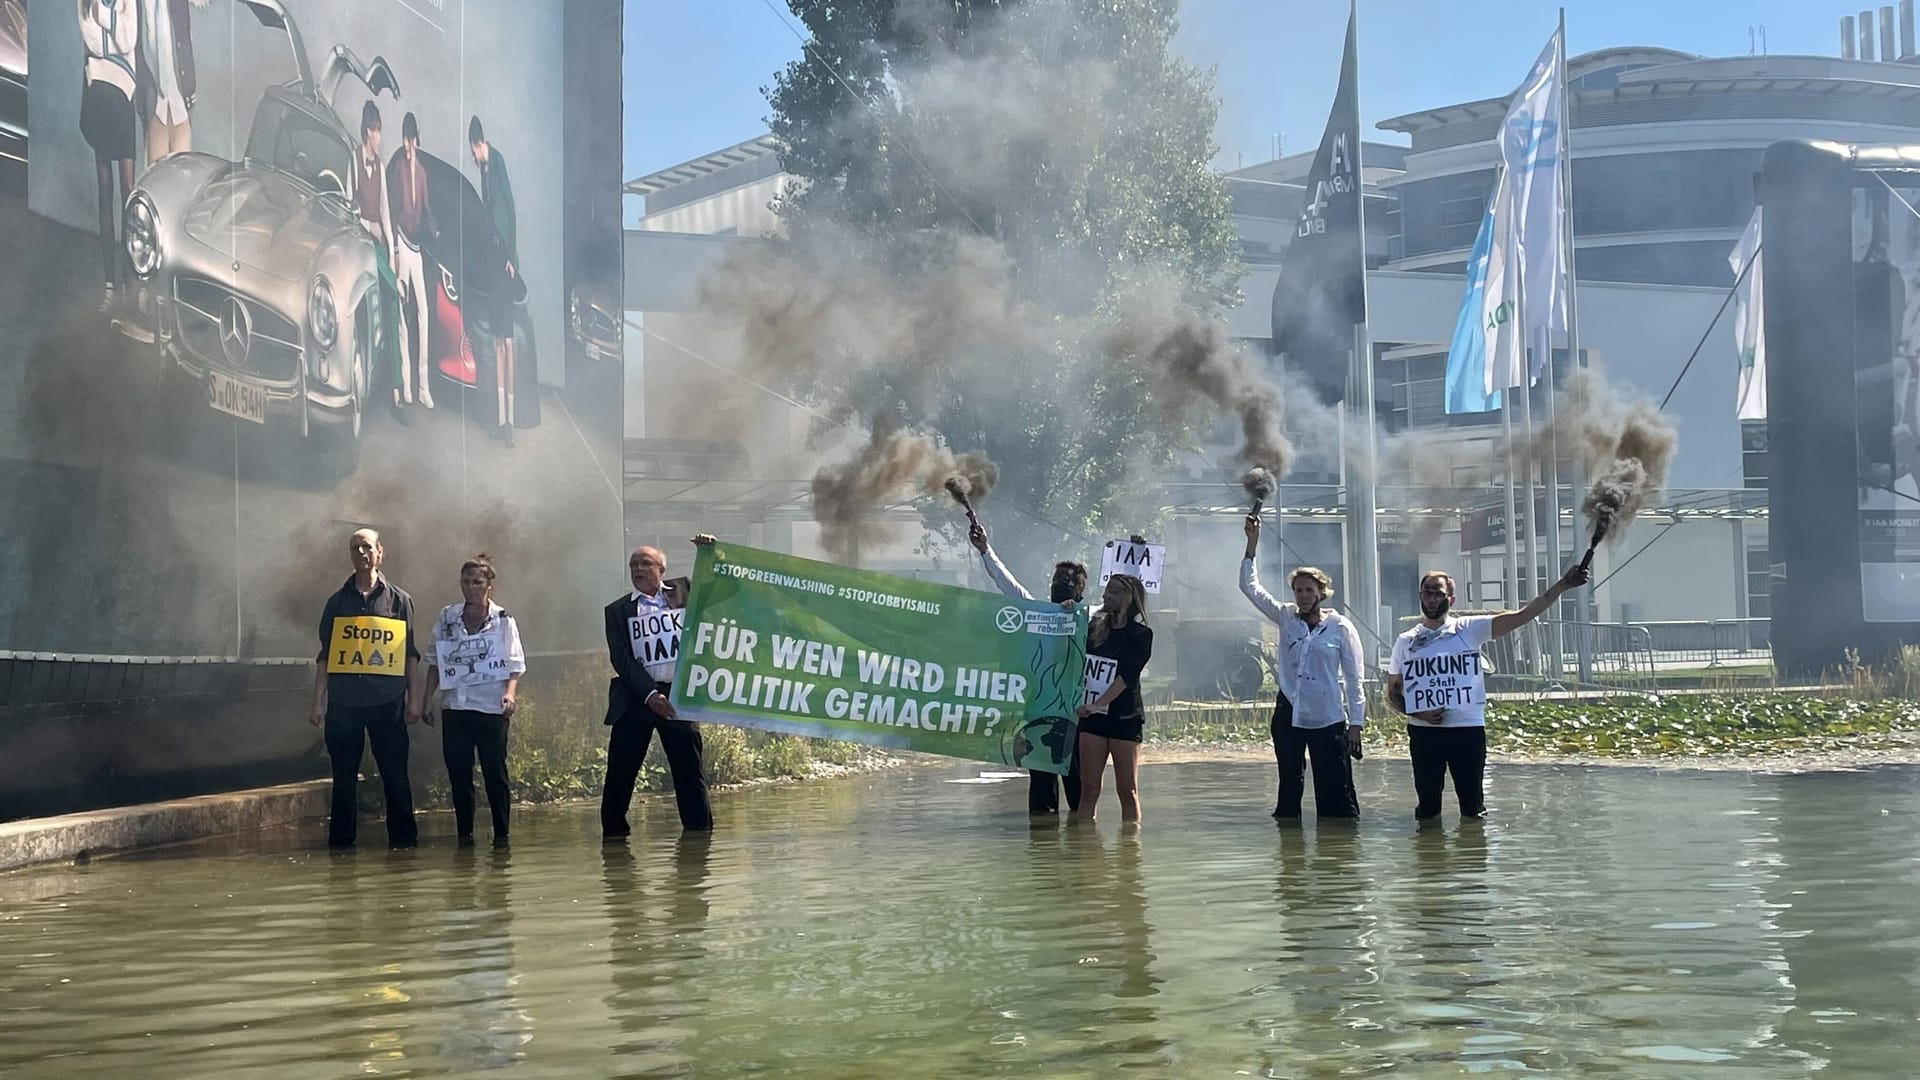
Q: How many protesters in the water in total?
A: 7